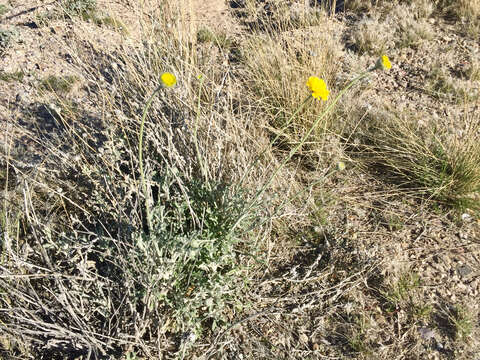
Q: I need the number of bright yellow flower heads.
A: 3